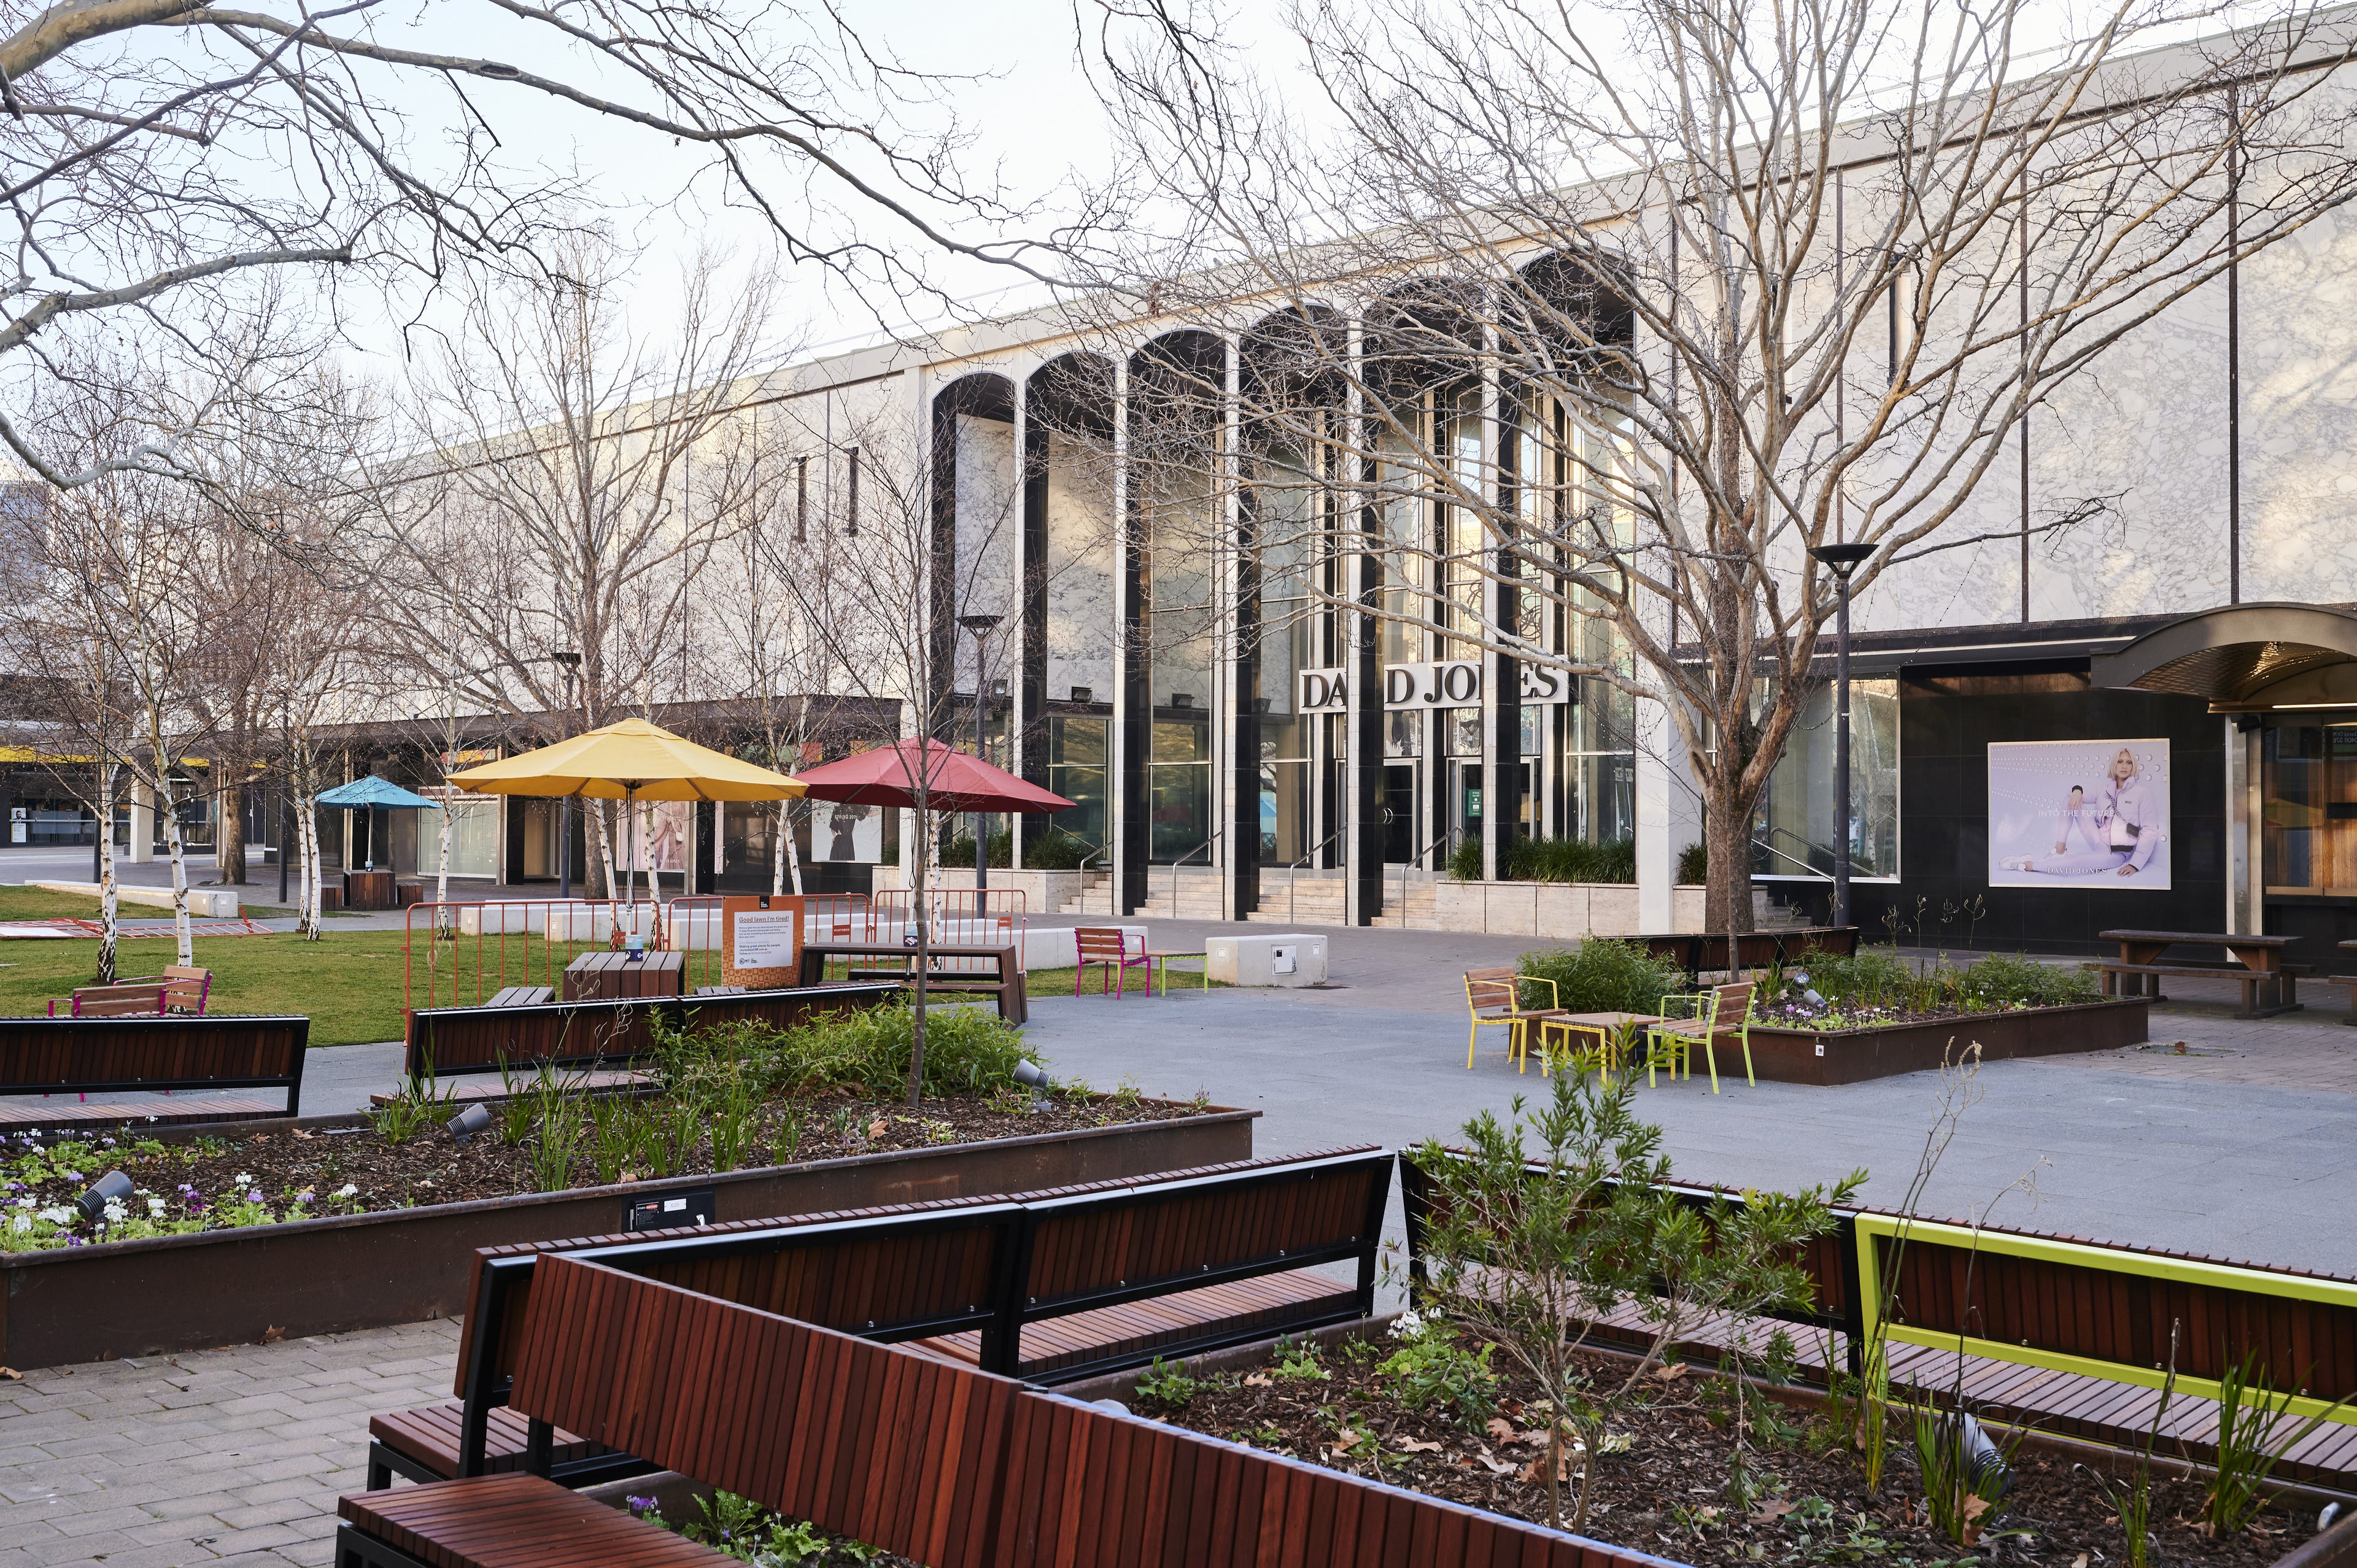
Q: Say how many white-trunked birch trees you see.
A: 10